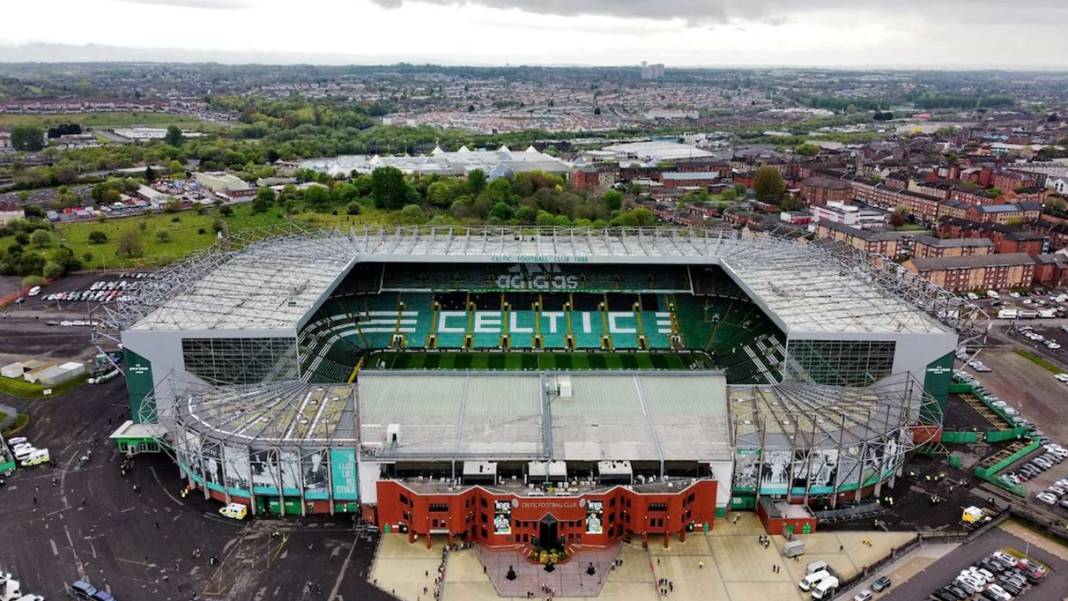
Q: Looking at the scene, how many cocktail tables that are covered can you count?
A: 0